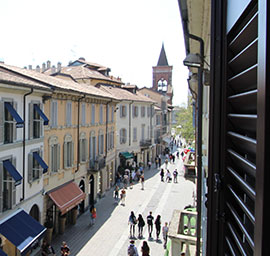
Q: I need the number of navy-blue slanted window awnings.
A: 4